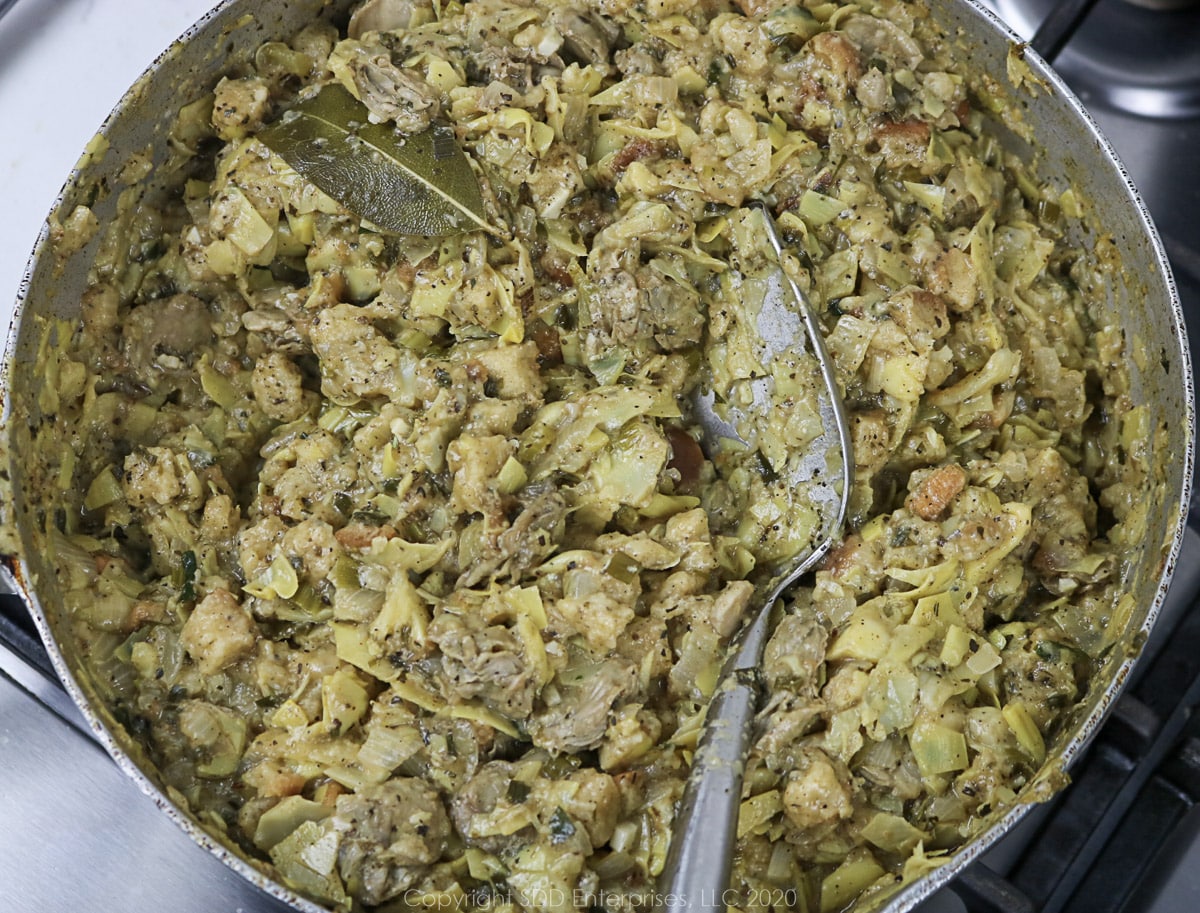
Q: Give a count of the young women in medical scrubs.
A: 0